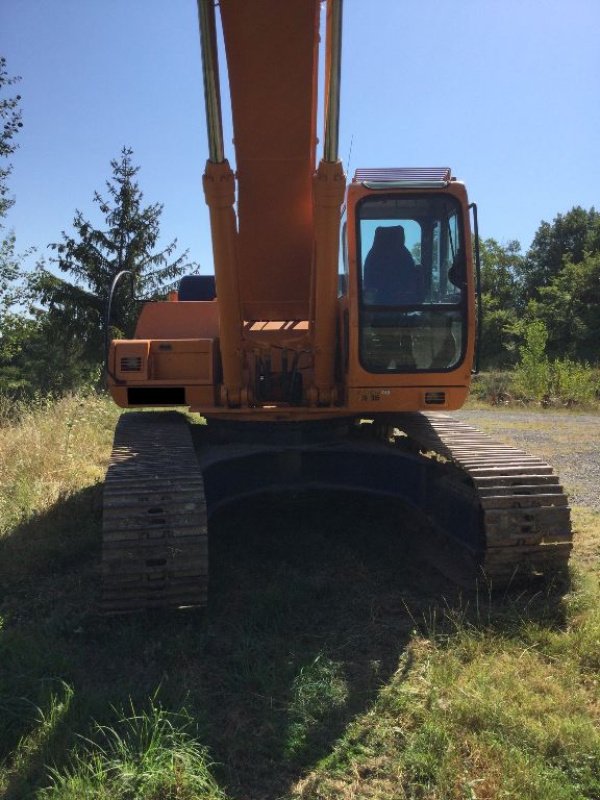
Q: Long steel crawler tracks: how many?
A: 2